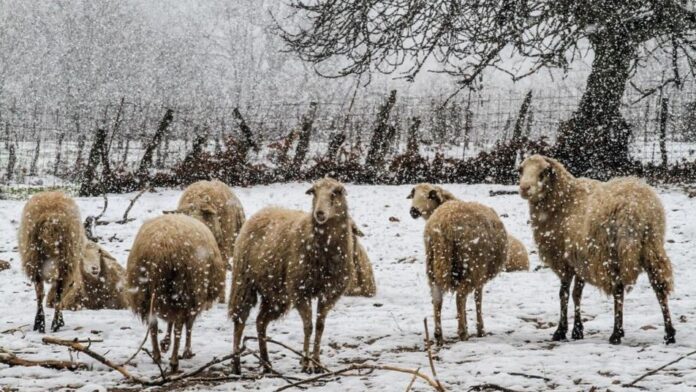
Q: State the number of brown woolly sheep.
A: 9